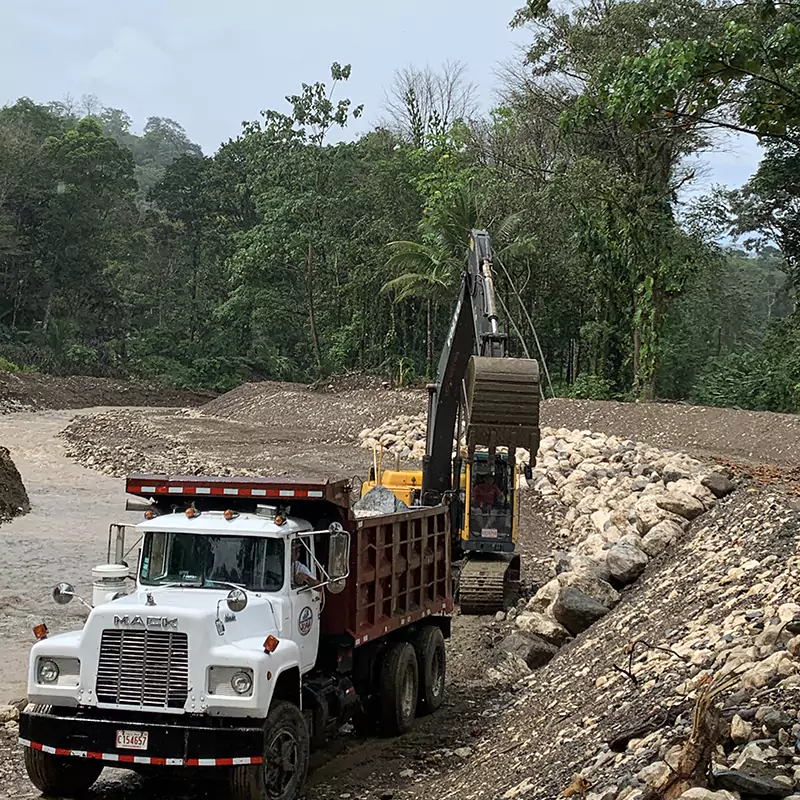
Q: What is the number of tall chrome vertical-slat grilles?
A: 1